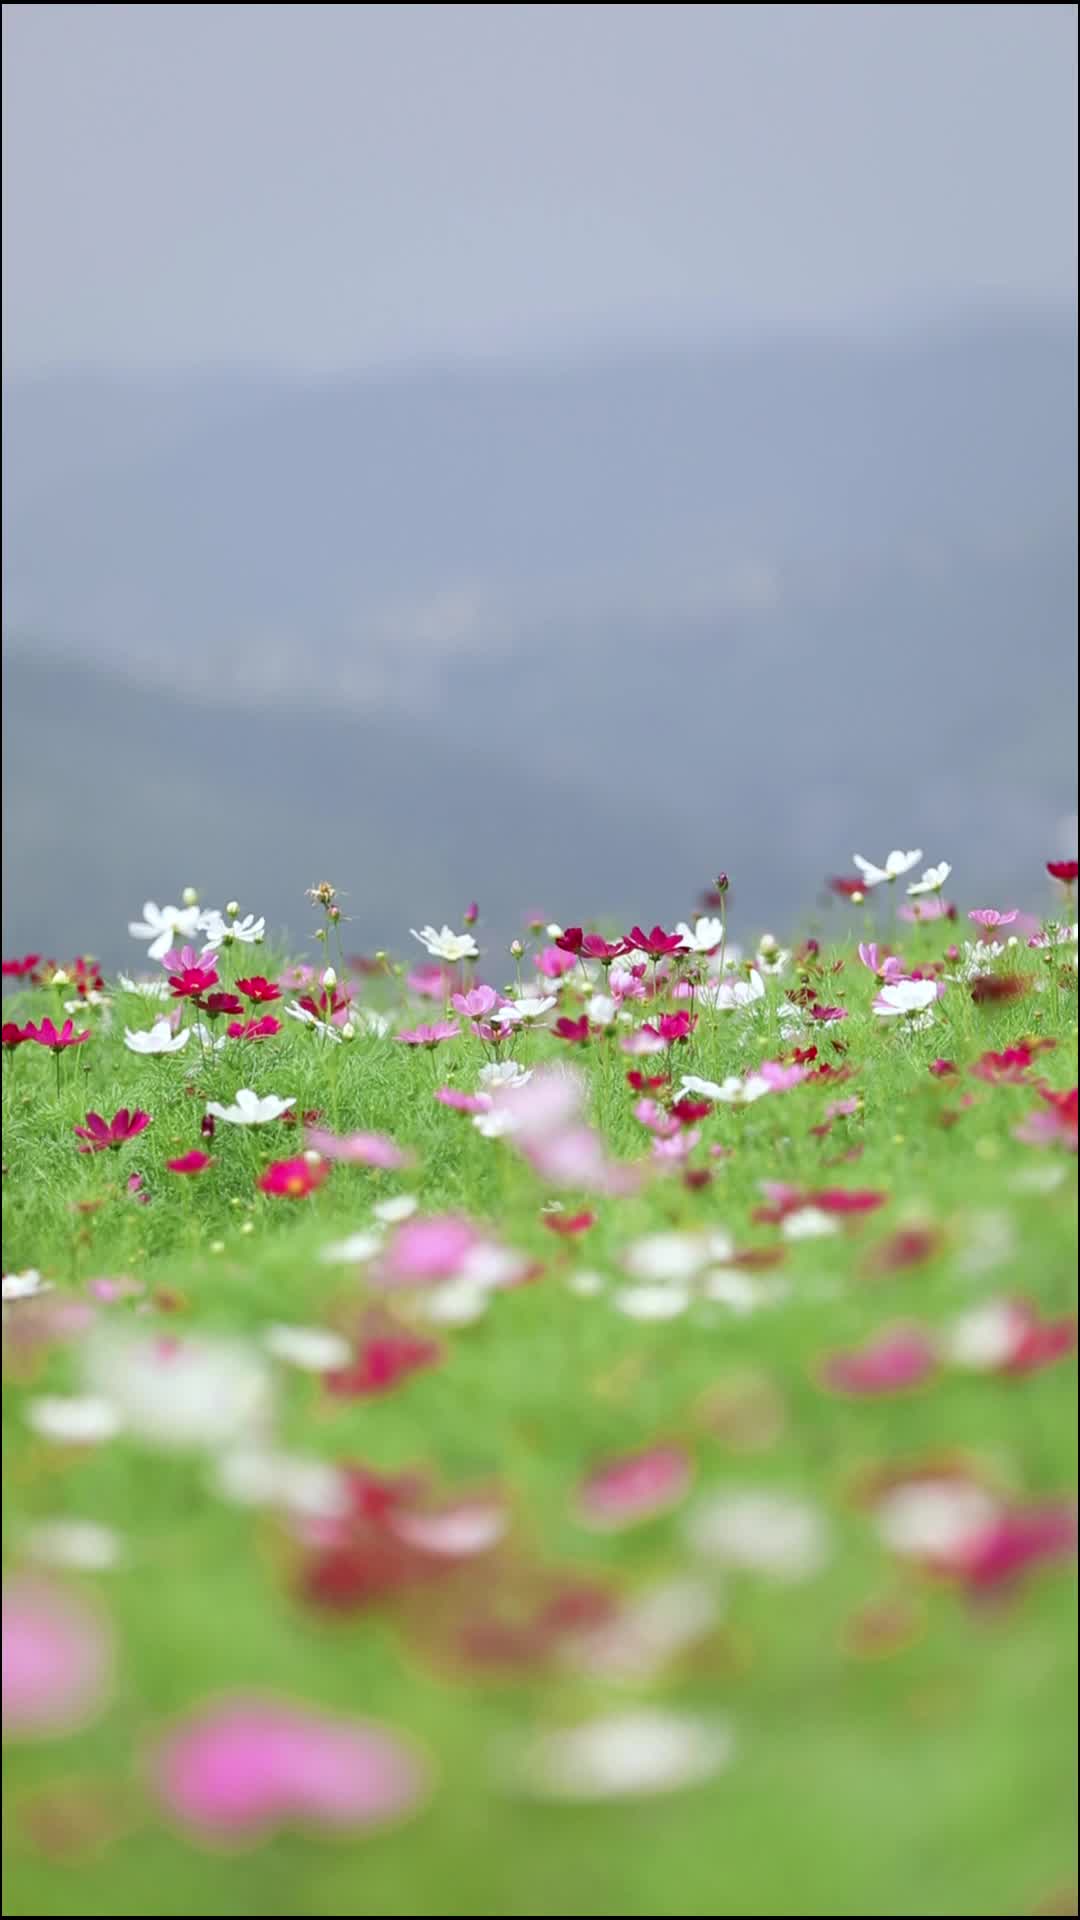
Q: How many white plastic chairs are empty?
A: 0